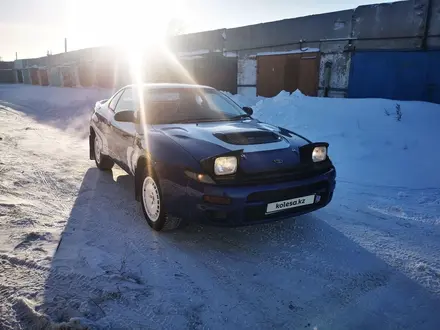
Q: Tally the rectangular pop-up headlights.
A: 2